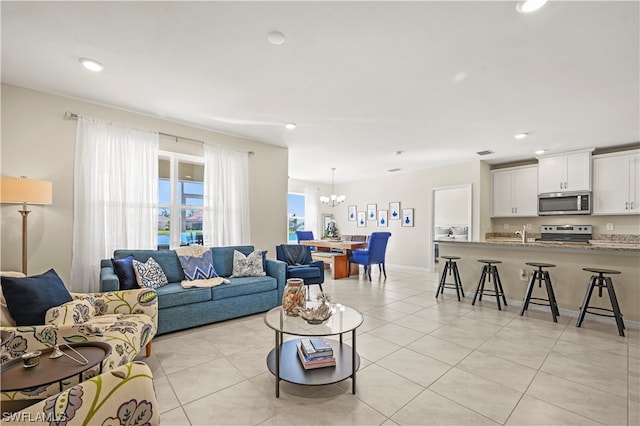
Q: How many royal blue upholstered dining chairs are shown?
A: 2